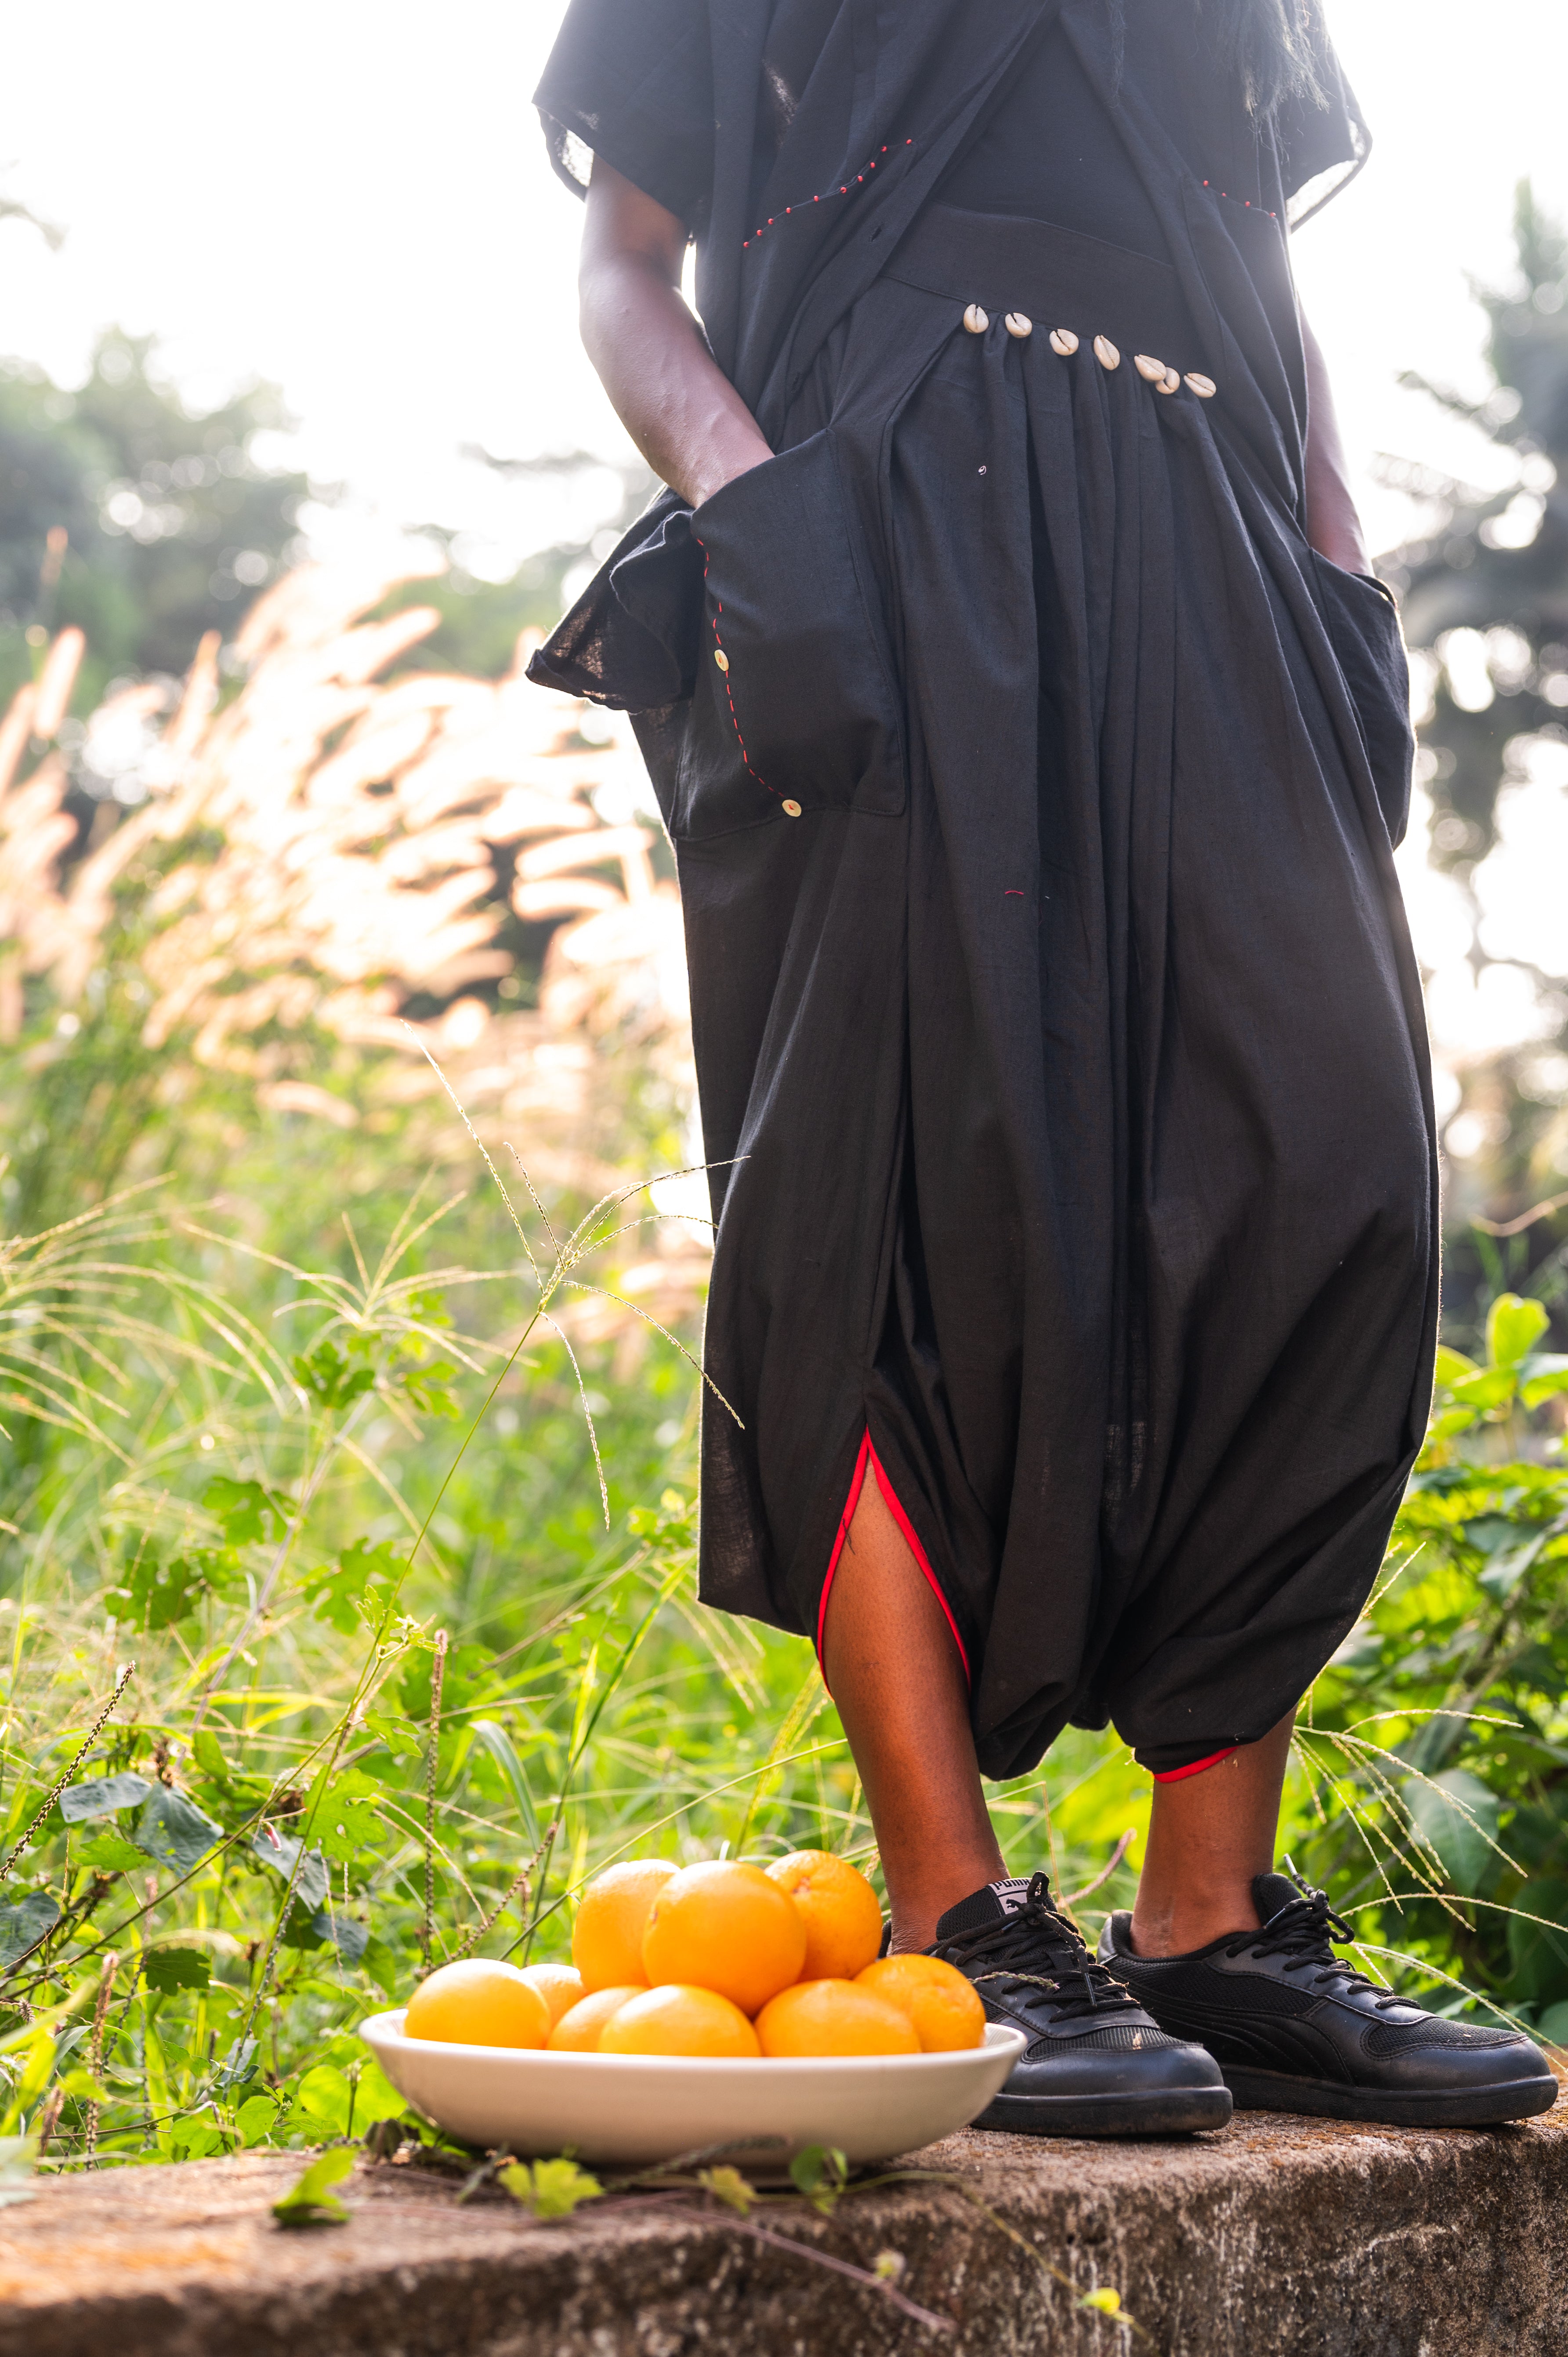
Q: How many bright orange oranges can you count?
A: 9